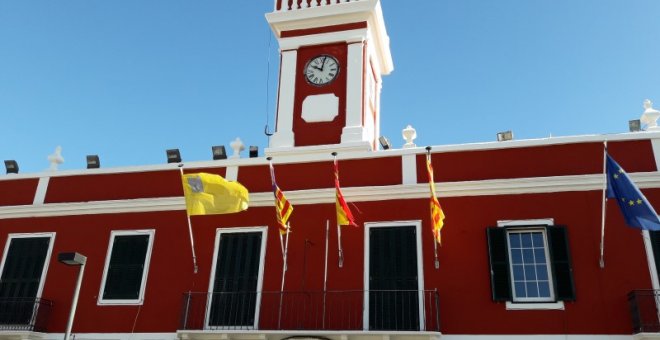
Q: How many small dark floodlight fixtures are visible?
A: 8